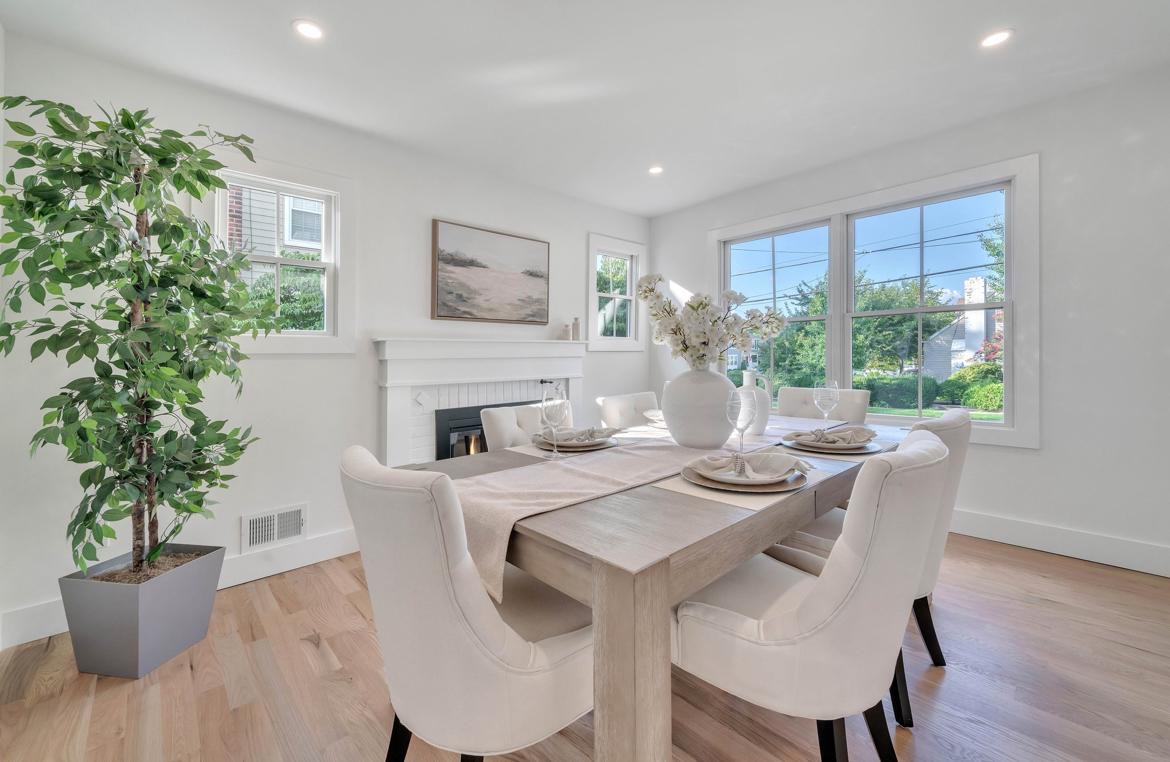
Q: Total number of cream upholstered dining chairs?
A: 6